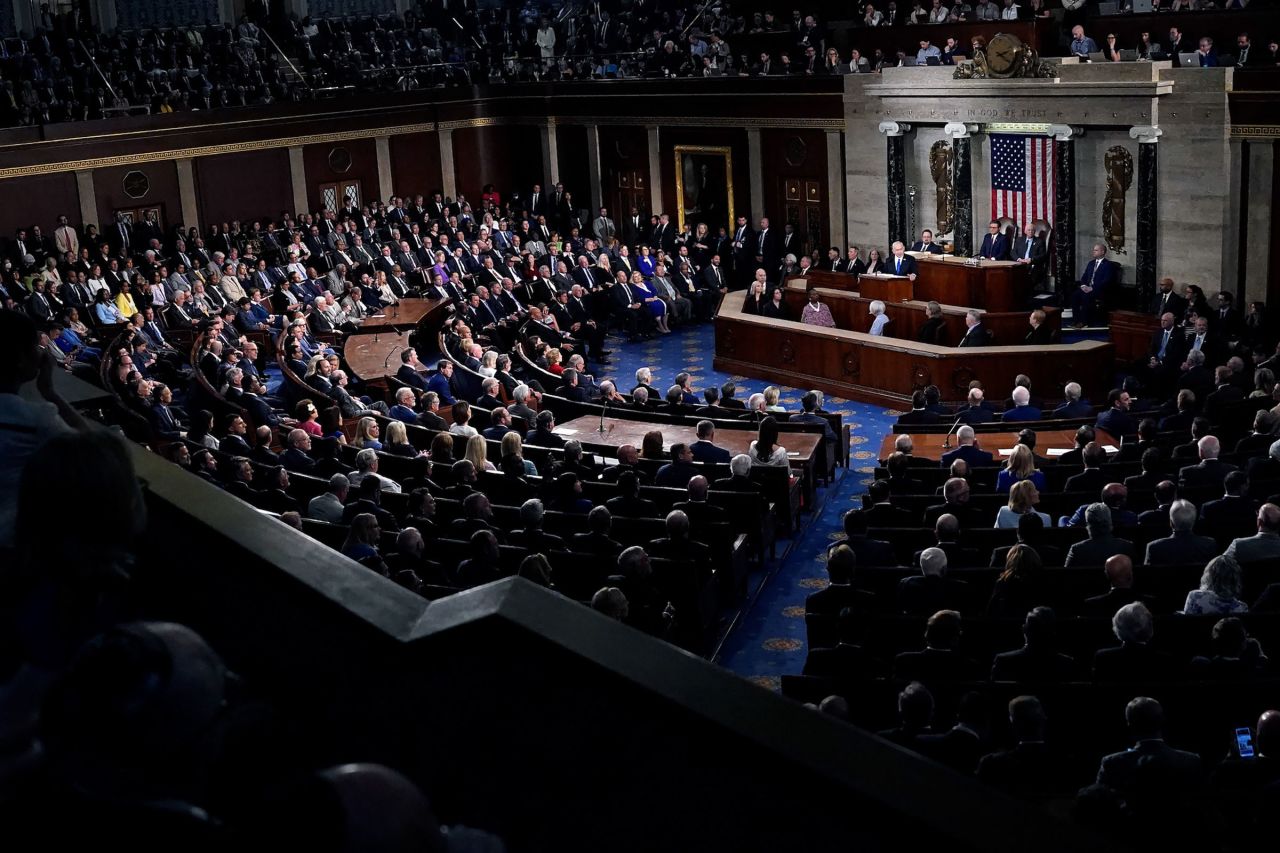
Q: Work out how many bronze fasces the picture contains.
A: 2